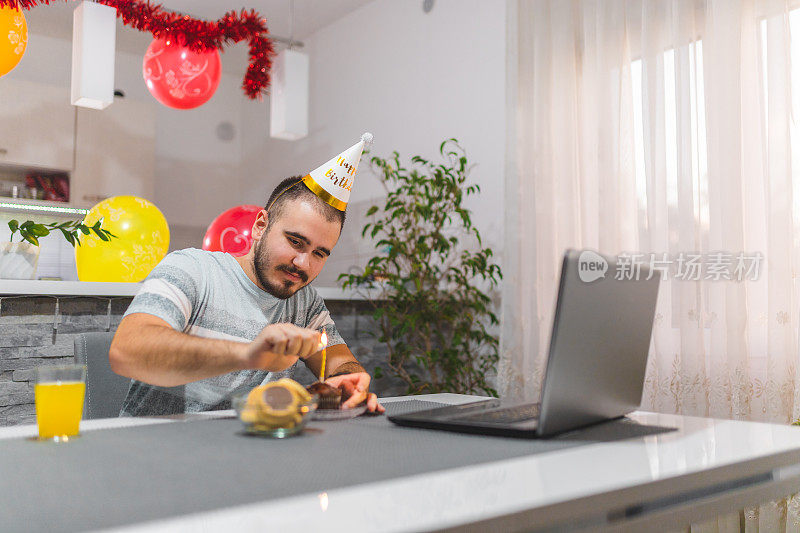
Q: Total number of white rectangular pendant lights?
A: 2